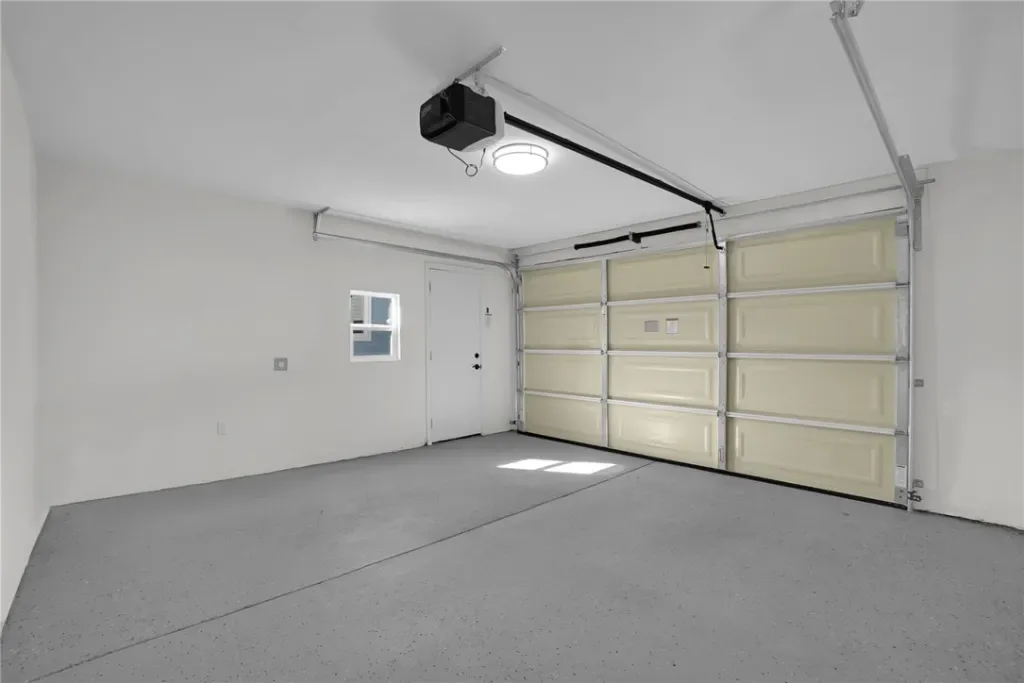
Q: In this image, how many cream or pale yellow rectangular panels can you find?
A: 12